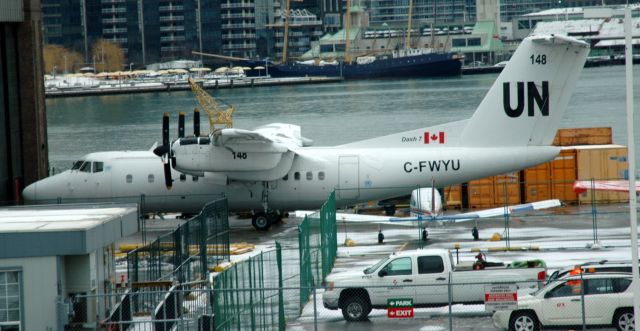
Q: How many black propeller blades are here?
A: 4